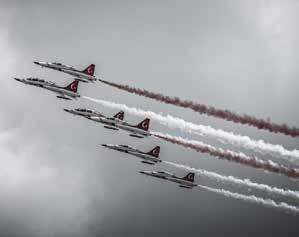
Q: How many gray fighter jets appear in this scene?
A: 6